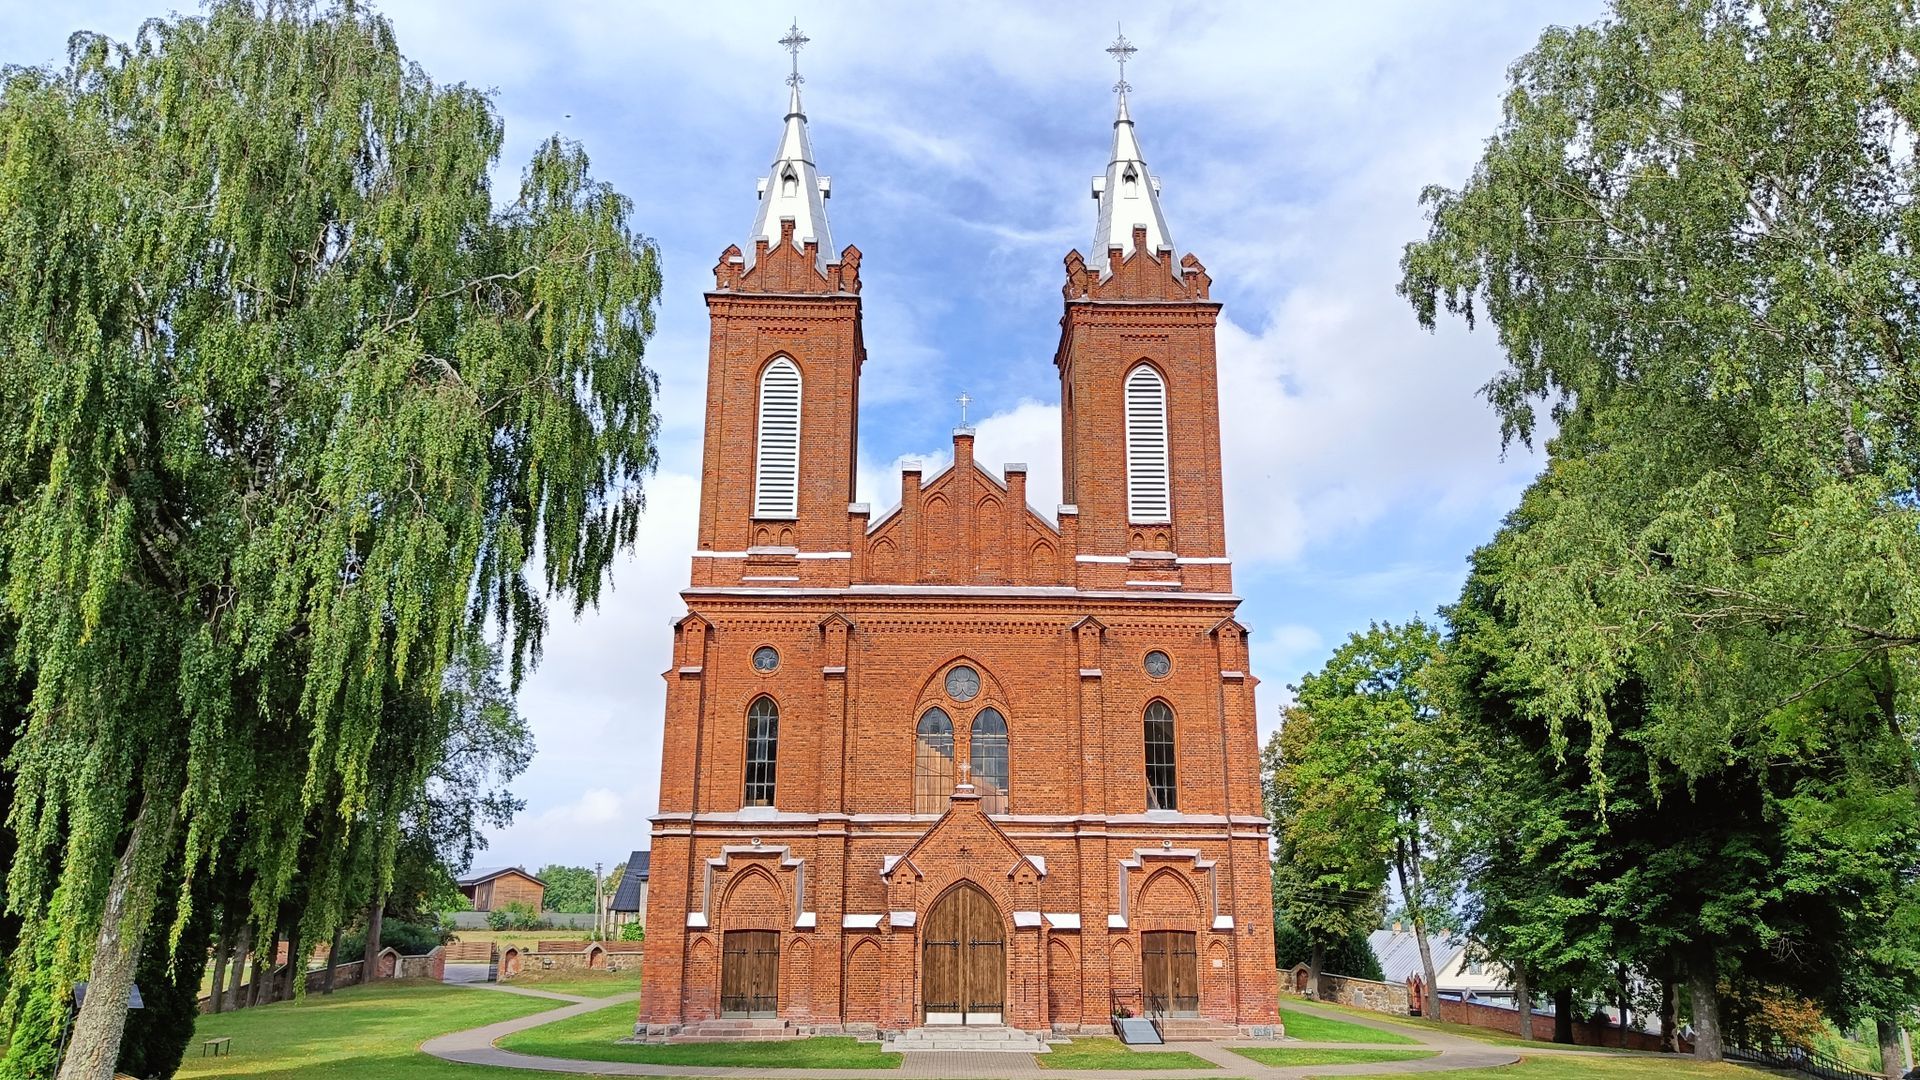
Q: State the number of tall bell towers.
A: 2